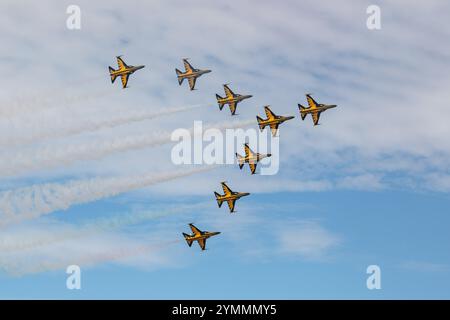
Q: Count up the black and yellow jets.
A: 8